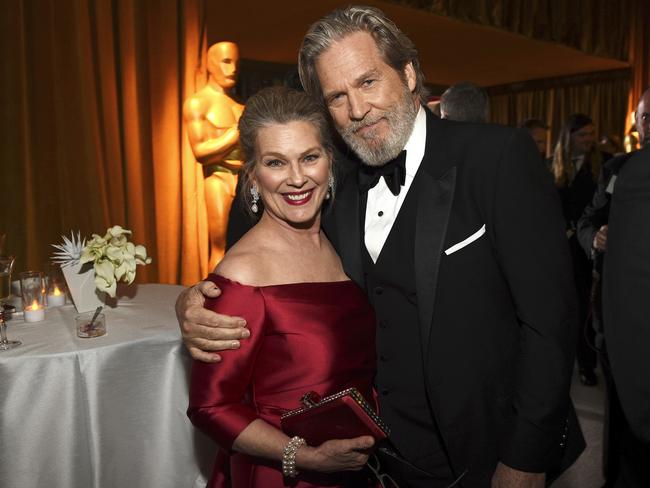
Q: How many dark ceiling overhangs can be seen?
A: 1